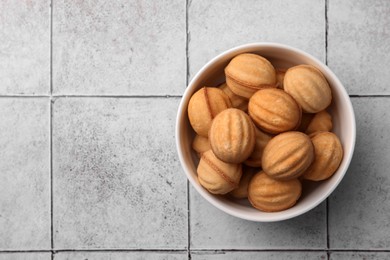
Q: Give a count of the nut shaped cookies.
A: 15